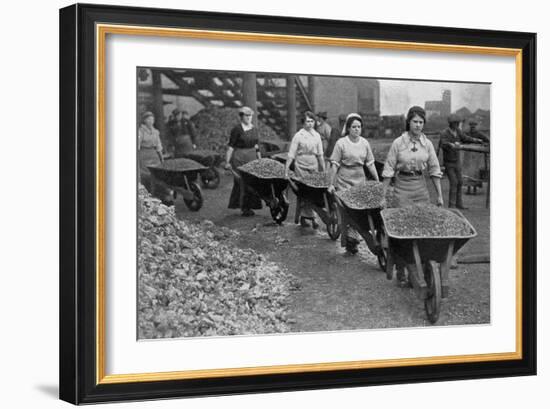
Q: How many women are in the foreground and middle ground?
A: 5